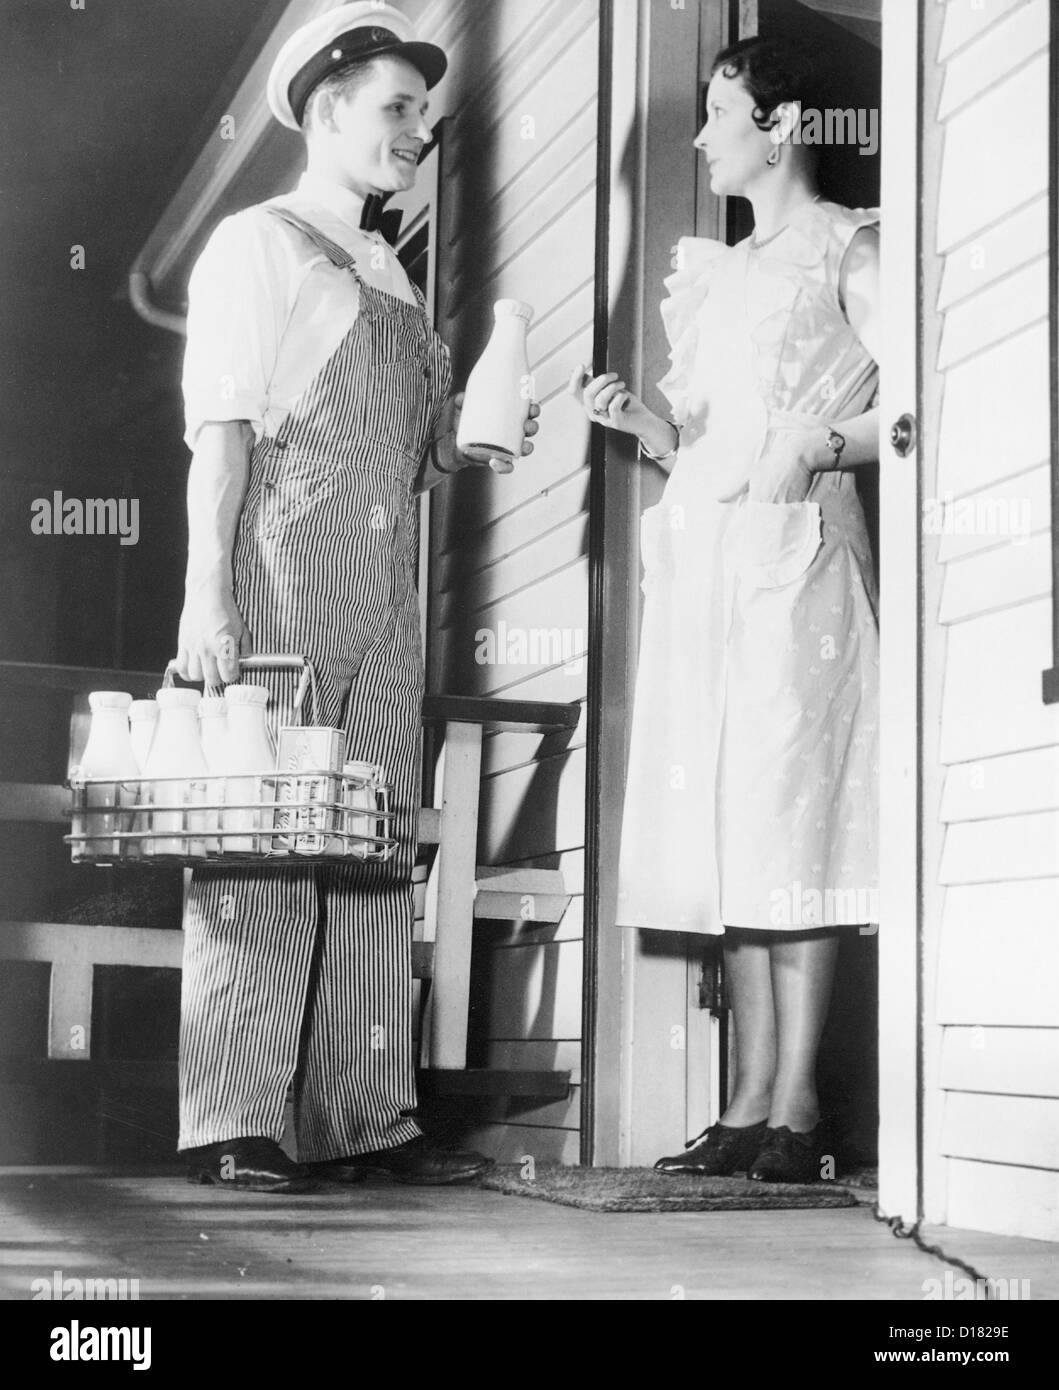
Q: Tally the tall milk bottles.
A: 6